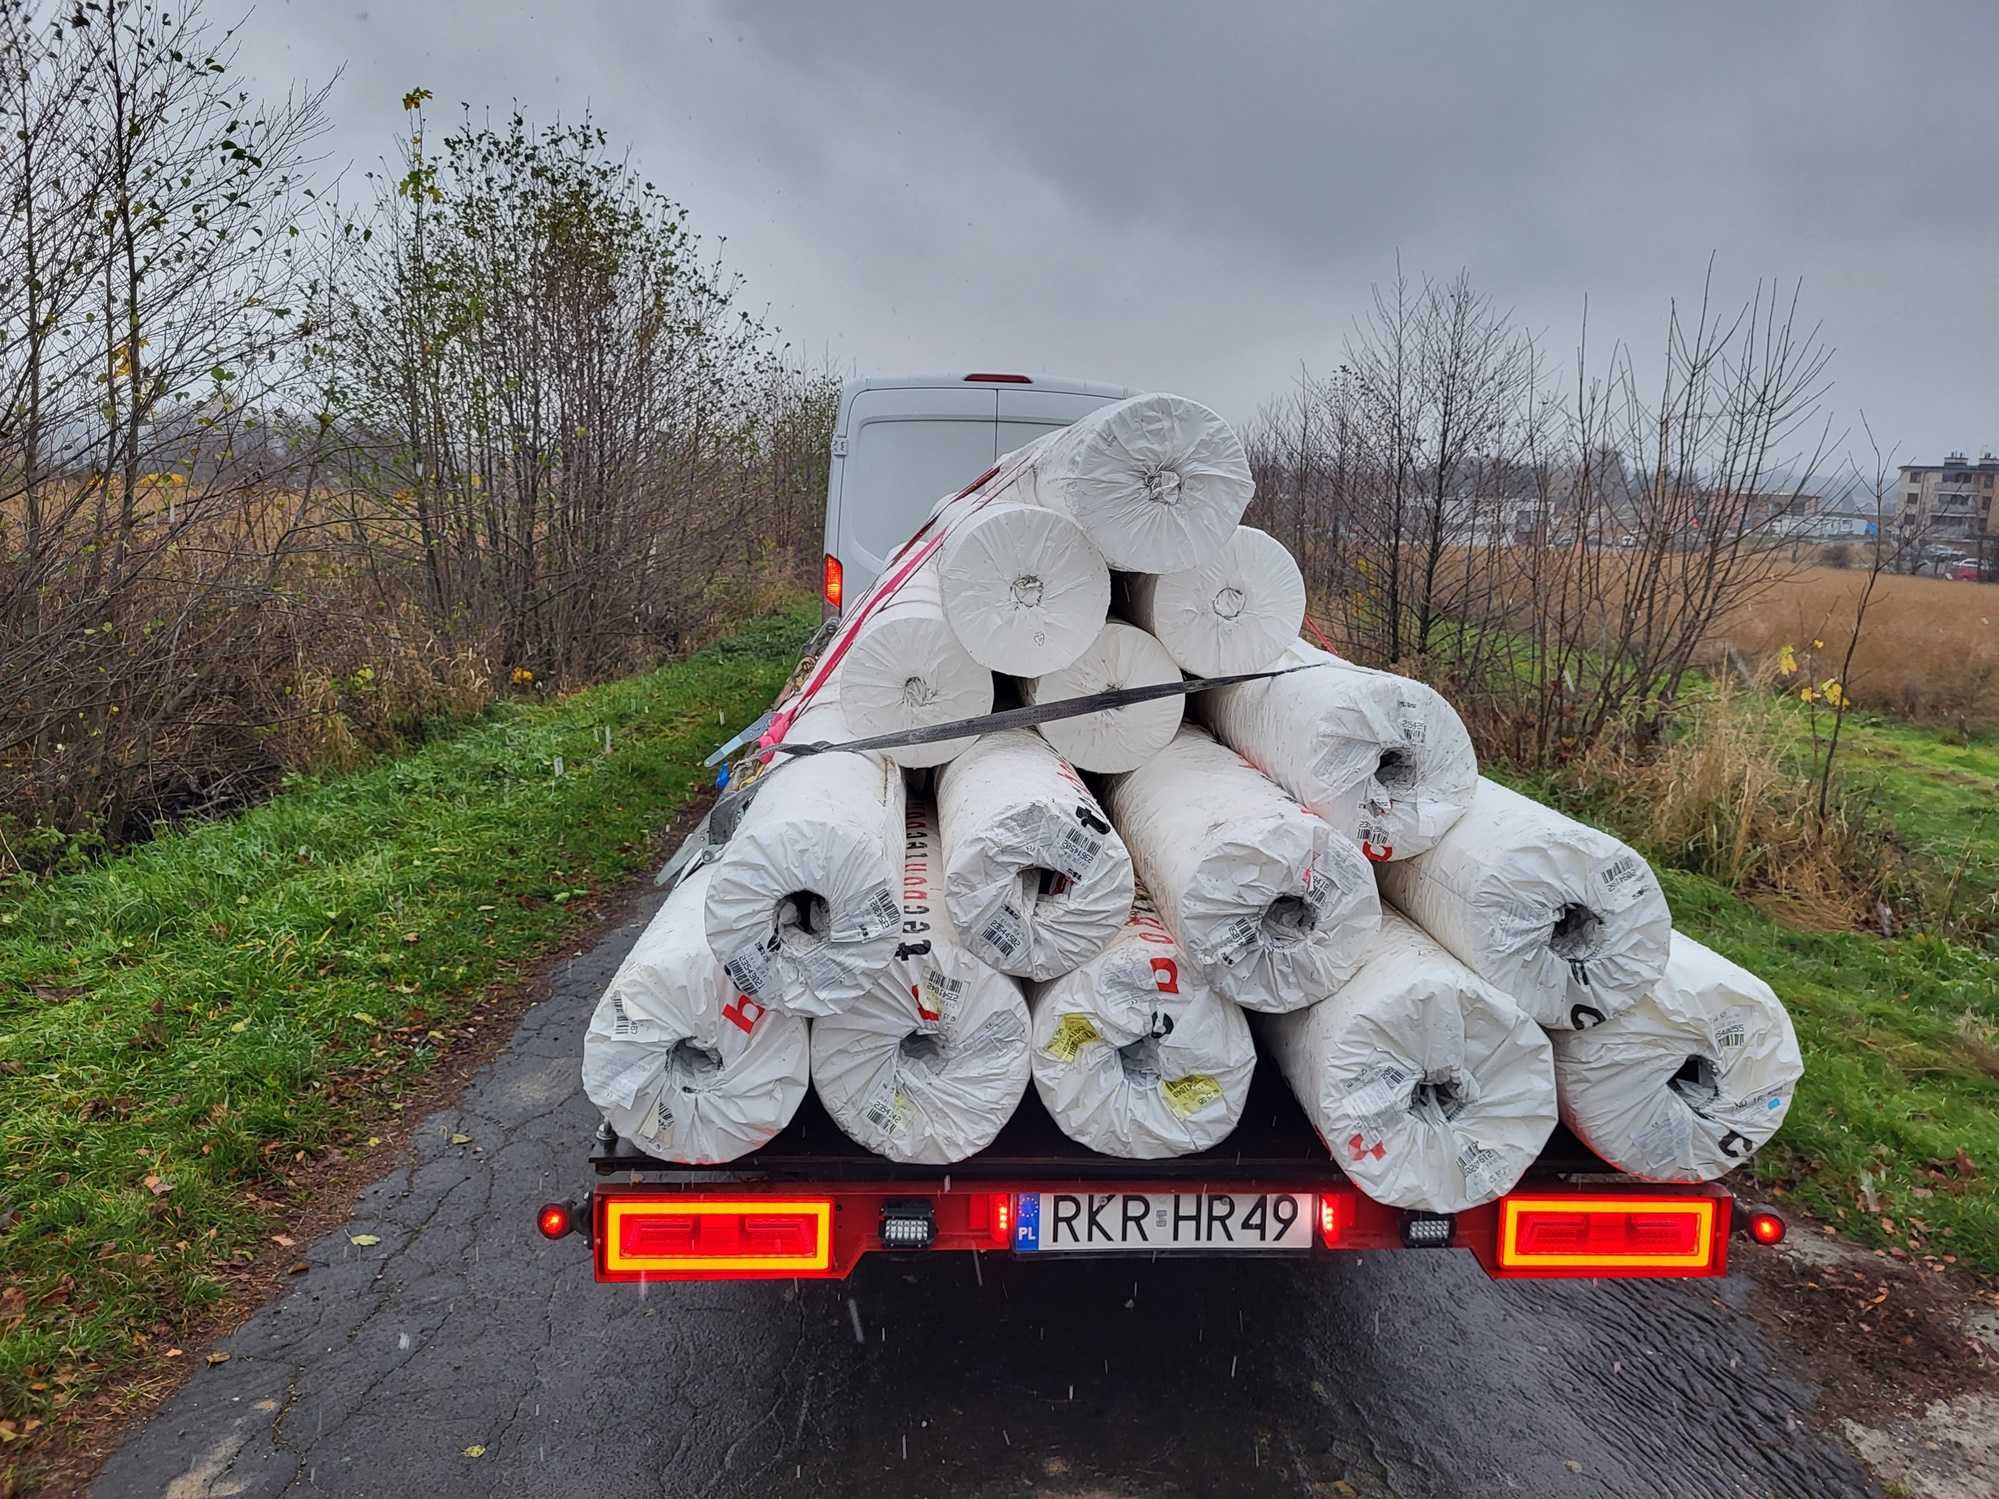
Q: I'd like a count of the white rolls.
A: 15